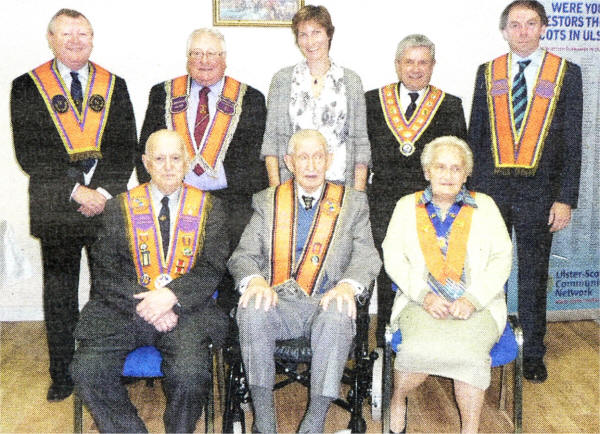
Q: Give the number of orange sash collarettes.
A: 7